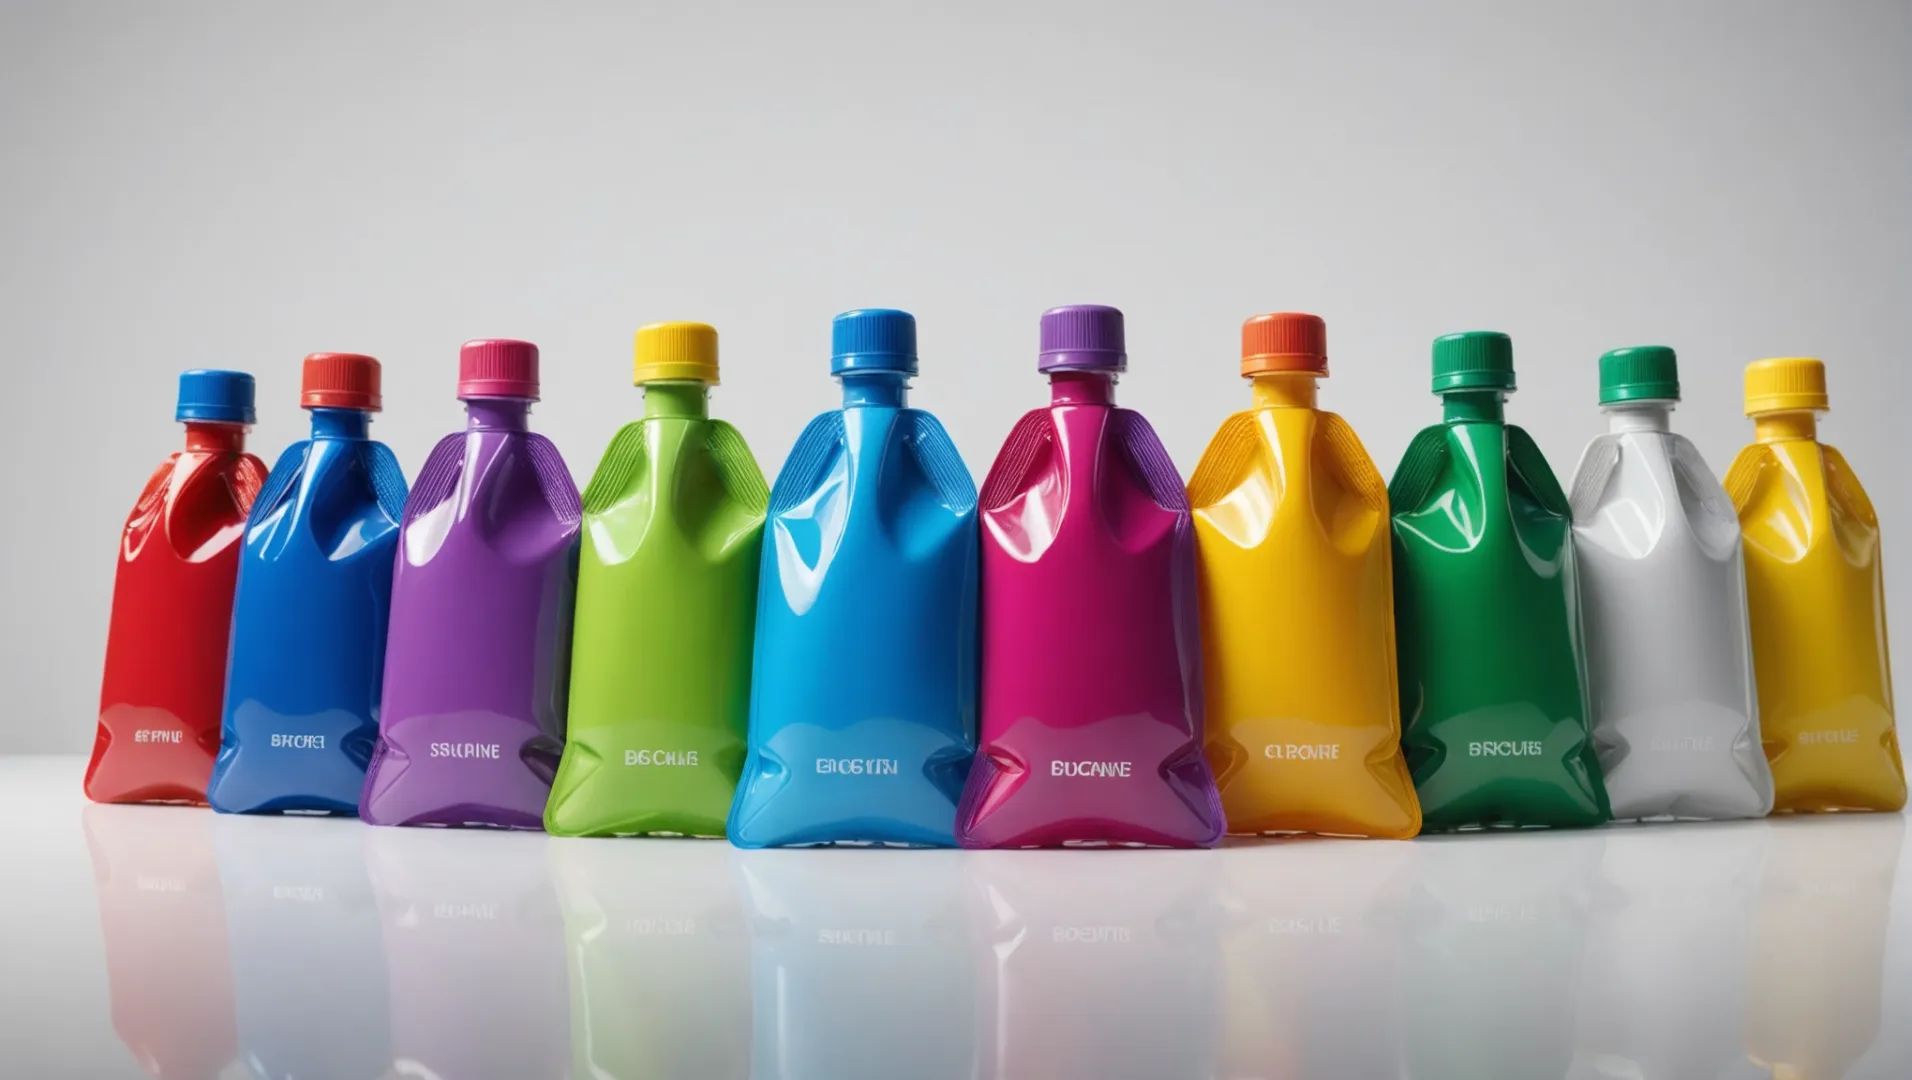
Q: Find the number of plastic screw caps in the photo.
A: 10